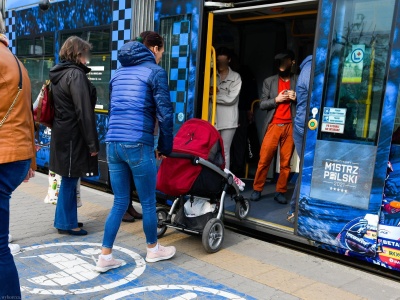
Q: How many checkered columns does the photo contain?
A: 3